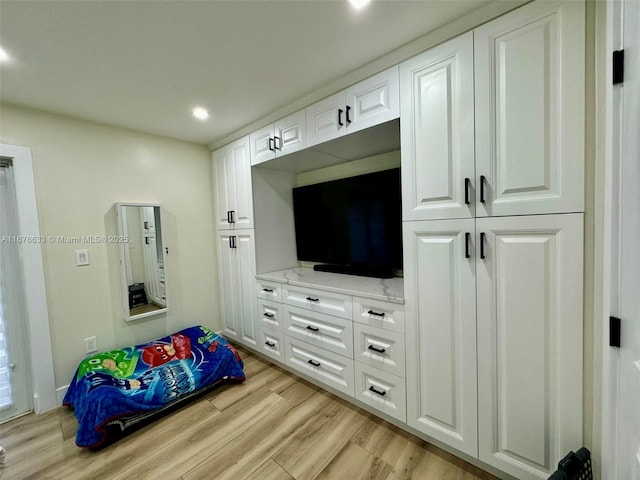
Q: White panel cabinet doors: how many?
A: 12